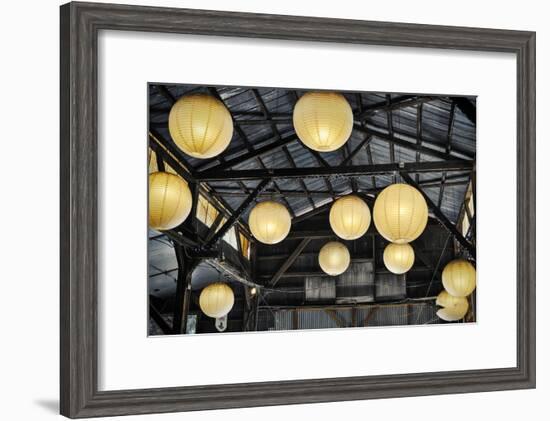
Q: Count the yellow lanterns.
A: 11